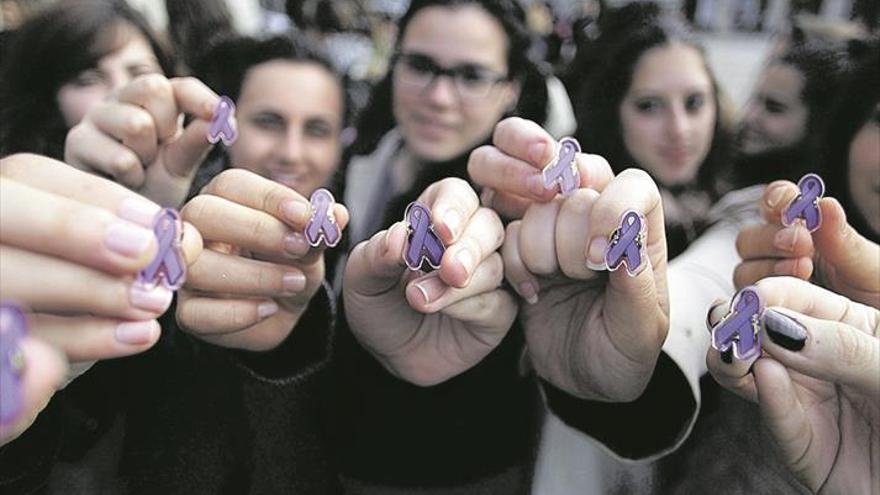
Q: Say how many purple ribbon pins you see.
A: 9